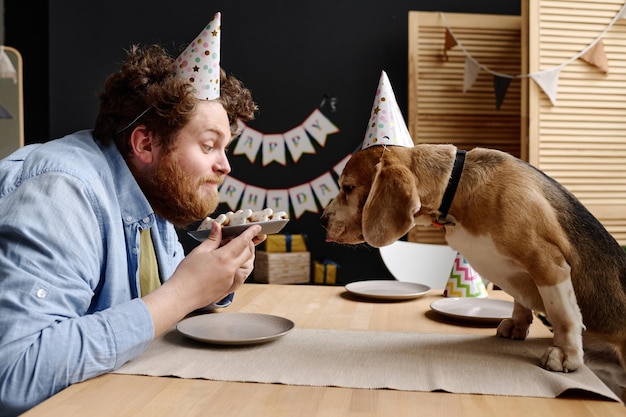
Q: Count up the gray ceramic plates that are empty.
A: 3